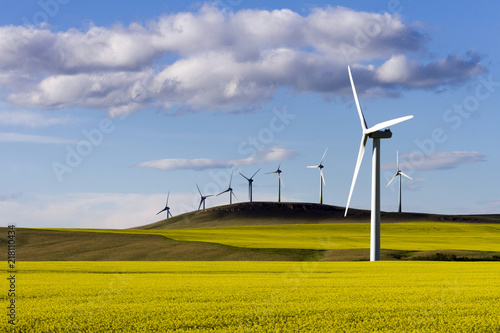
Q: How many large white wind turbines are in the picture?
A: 1